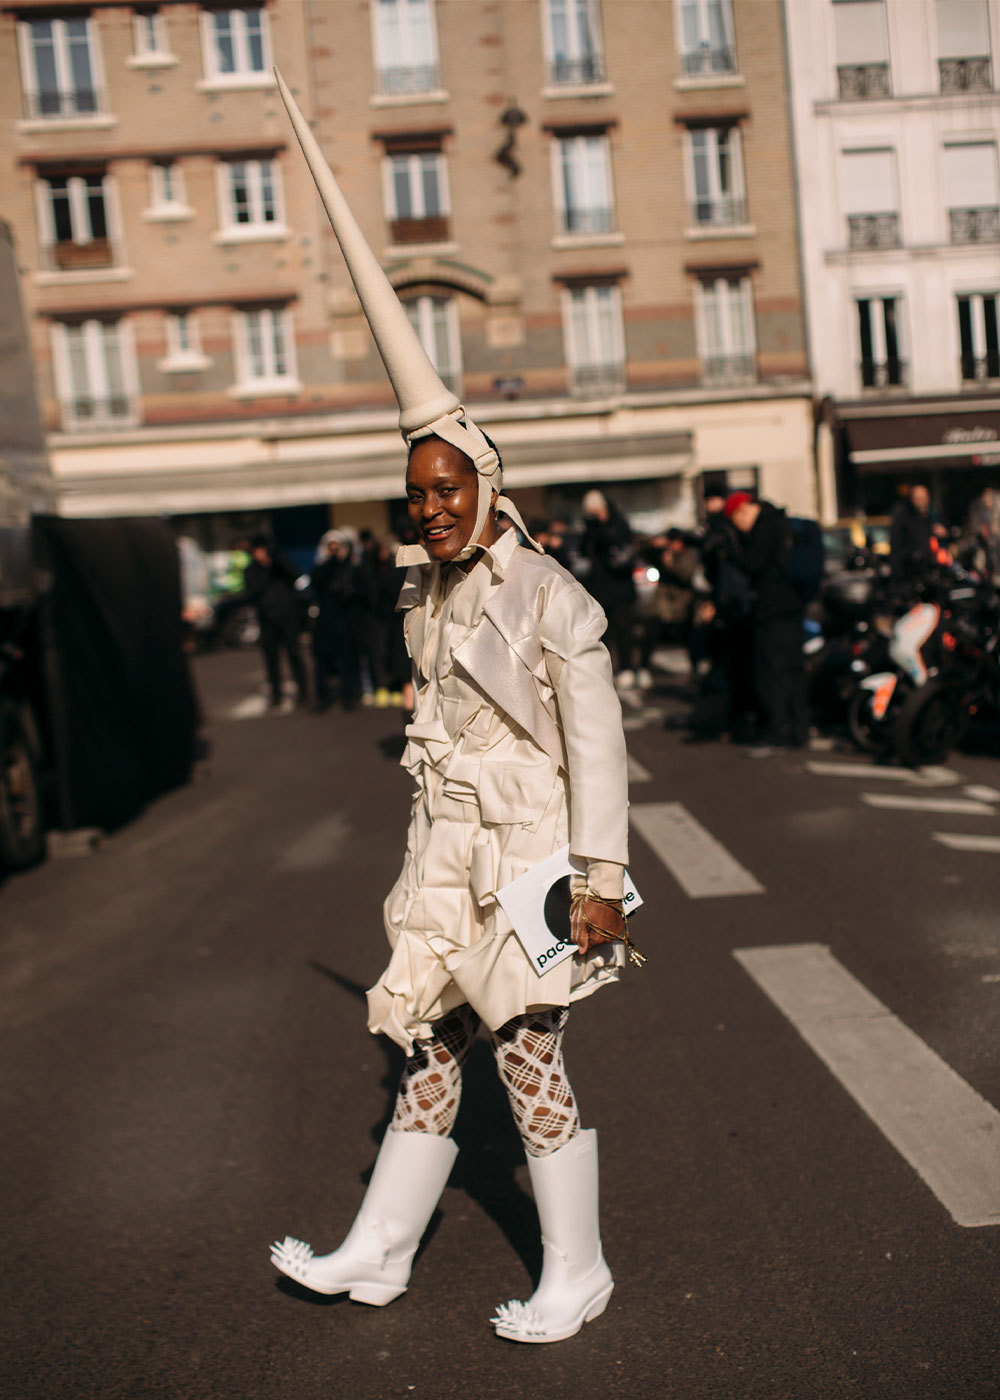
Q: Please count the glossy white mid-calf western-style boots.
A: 2